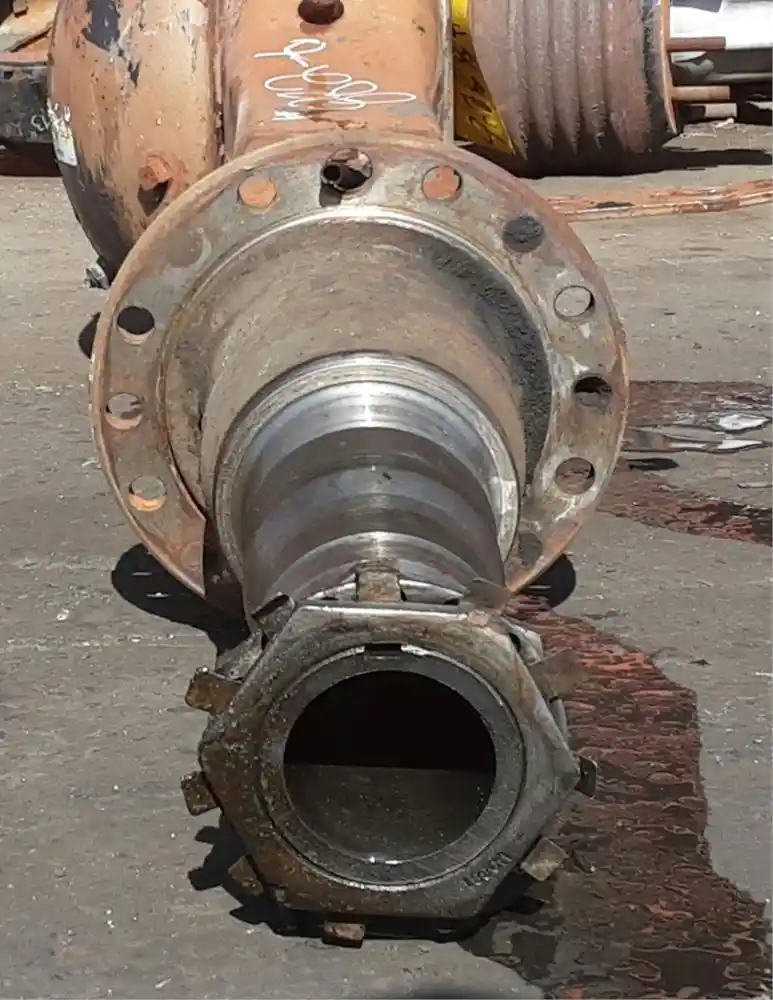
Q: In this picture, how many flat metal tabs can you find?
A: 10